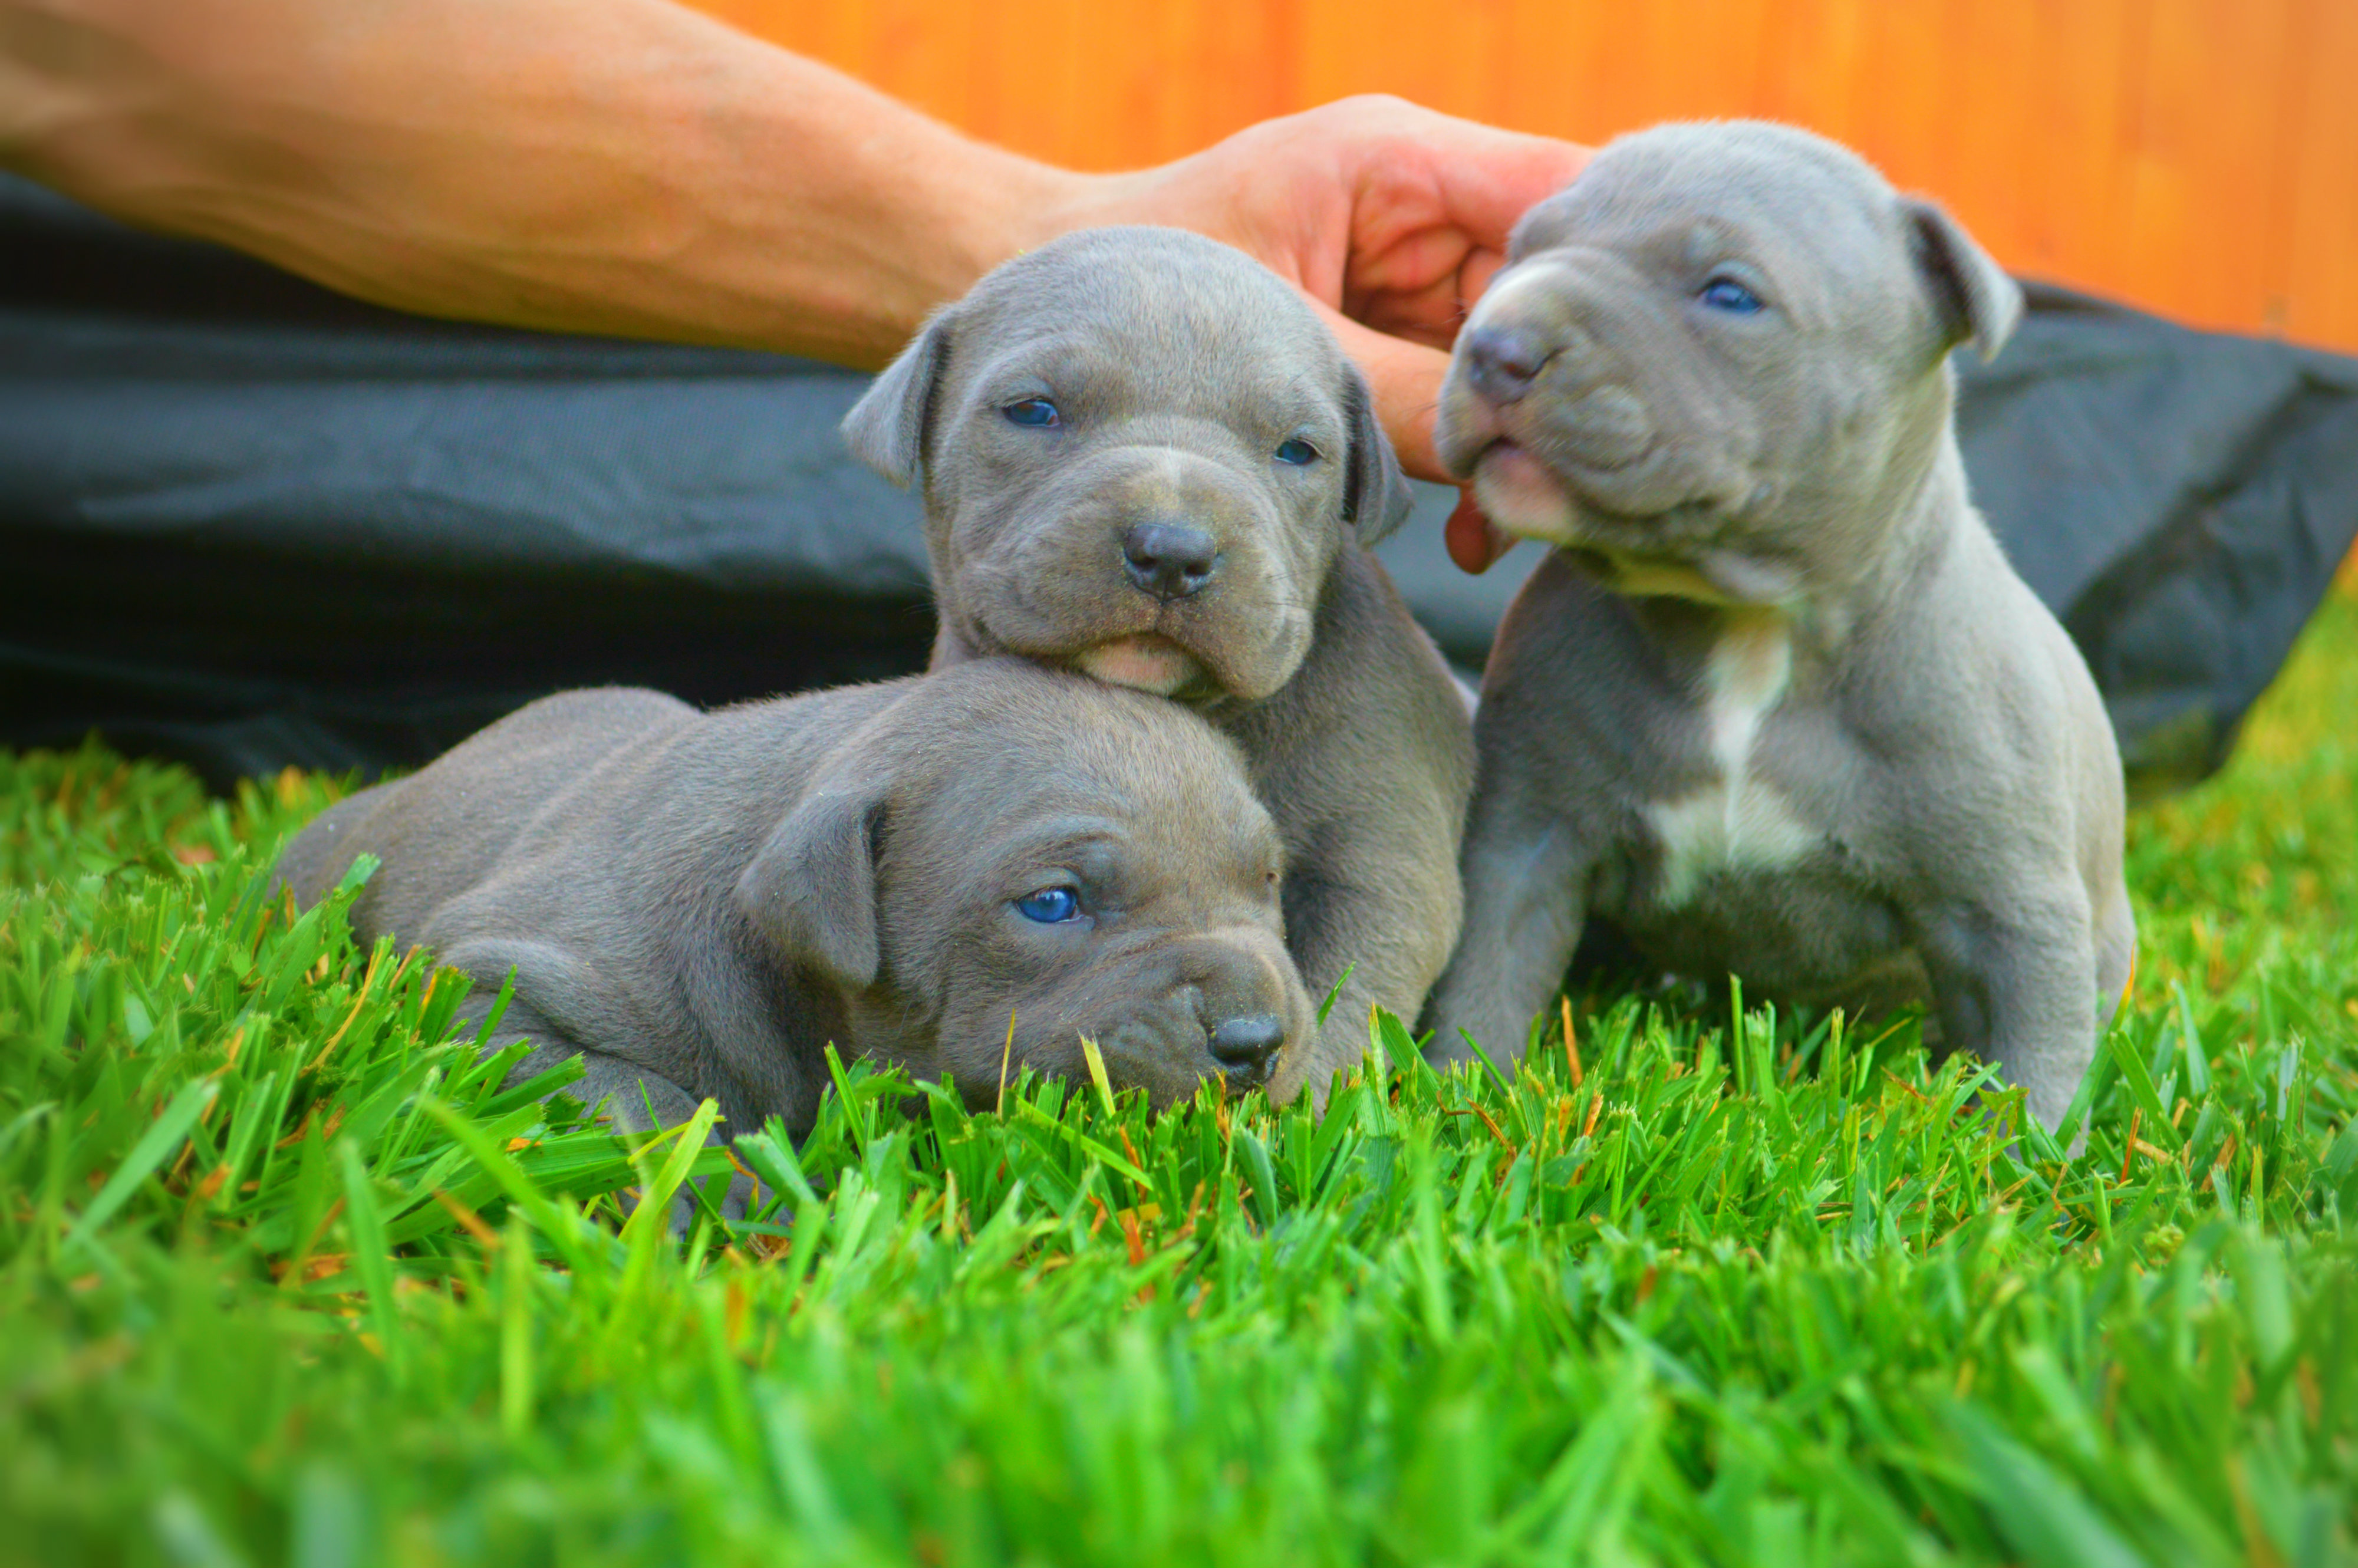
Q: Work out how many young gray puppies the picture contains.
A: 3